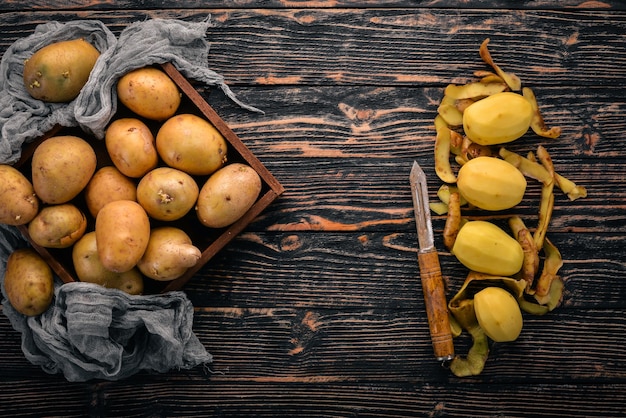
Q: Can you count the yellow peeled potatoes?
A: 4